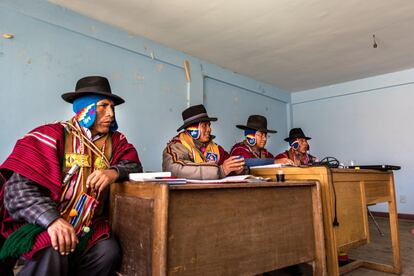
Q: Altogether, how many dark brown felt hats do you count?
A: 4